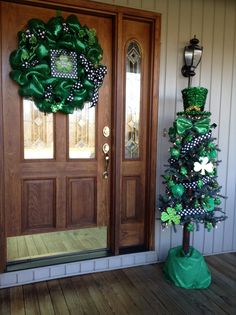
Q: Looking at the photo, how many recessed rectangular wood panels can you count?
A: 3